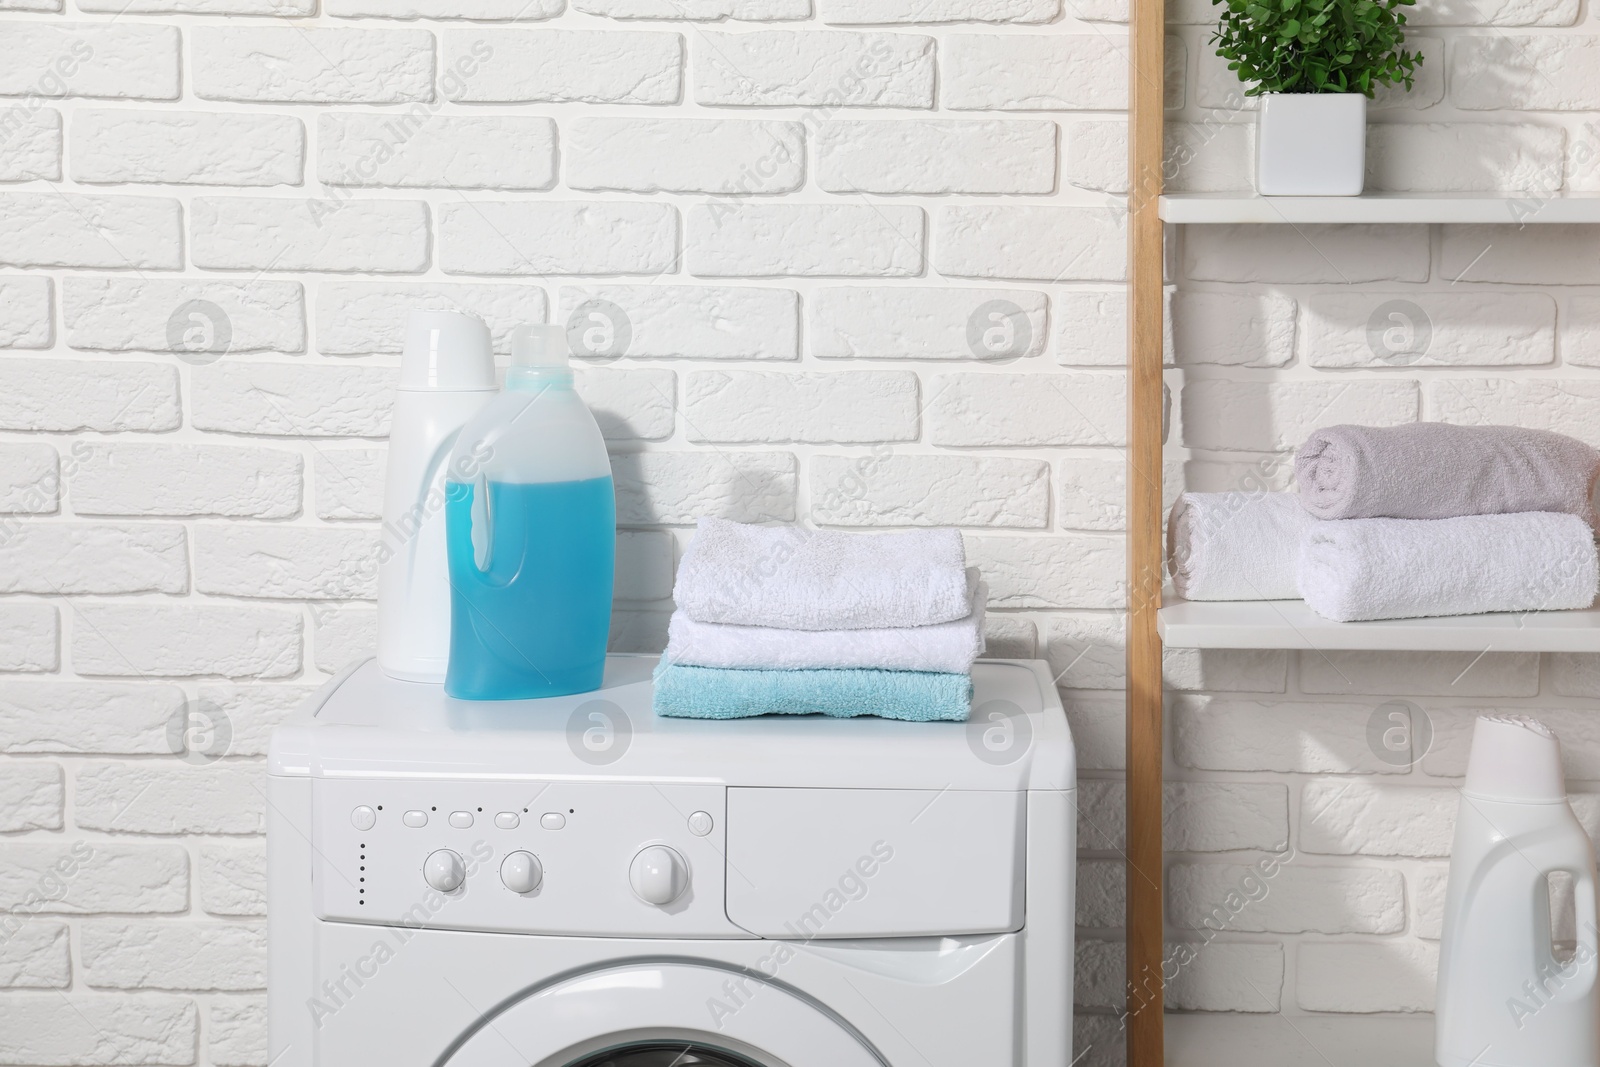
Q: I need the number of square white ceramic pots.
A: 1